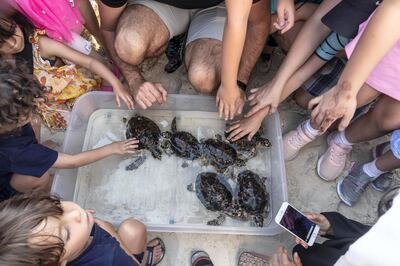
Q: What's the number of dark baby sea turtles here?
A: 6